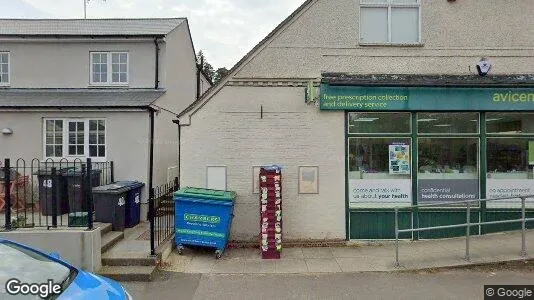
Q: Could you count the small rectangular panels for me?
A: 3